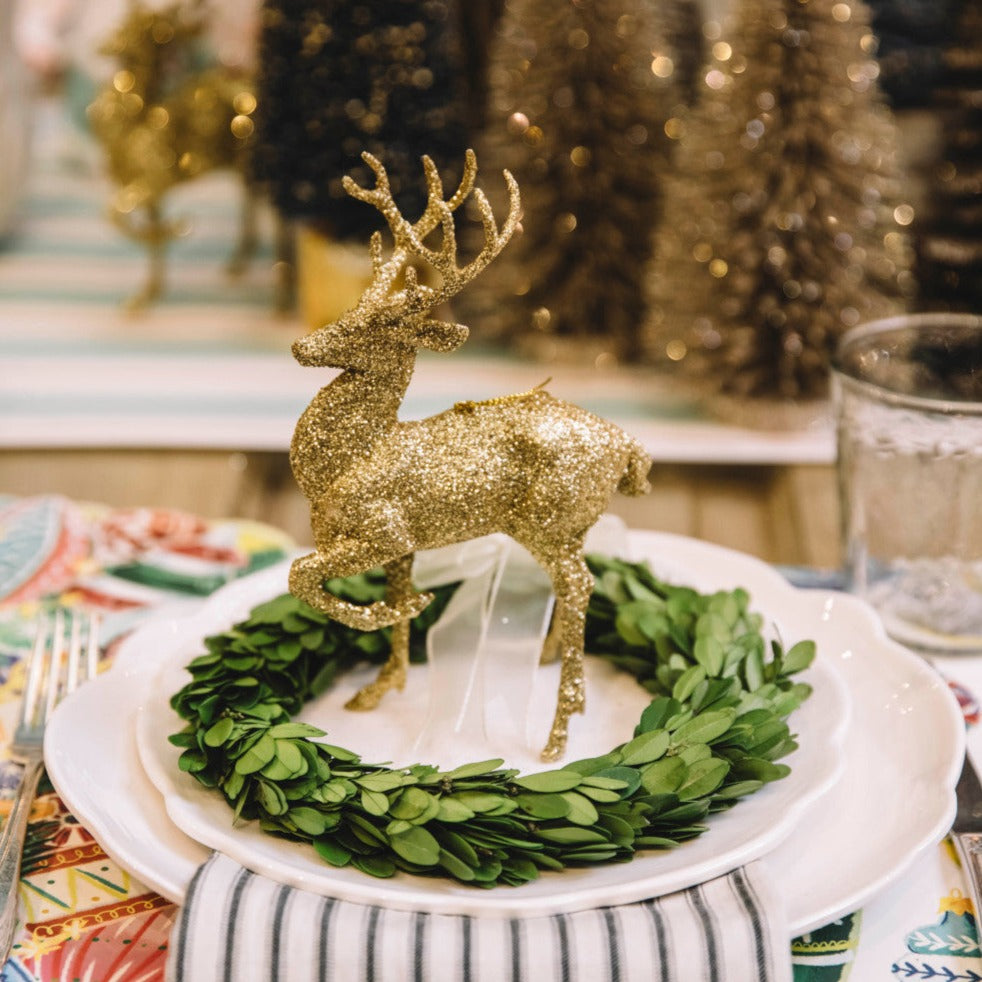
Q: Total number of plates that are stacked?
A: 2